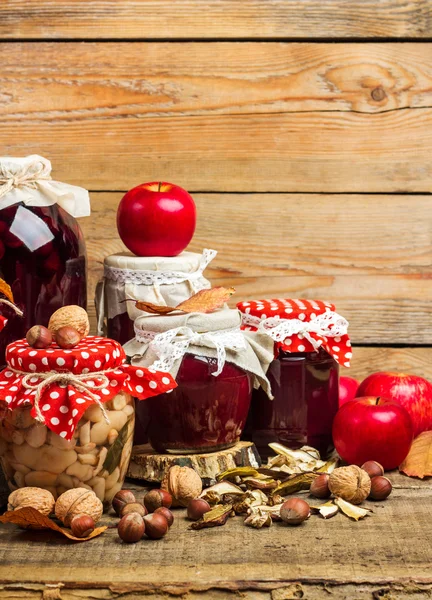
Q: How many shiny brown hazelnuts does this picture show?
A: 14